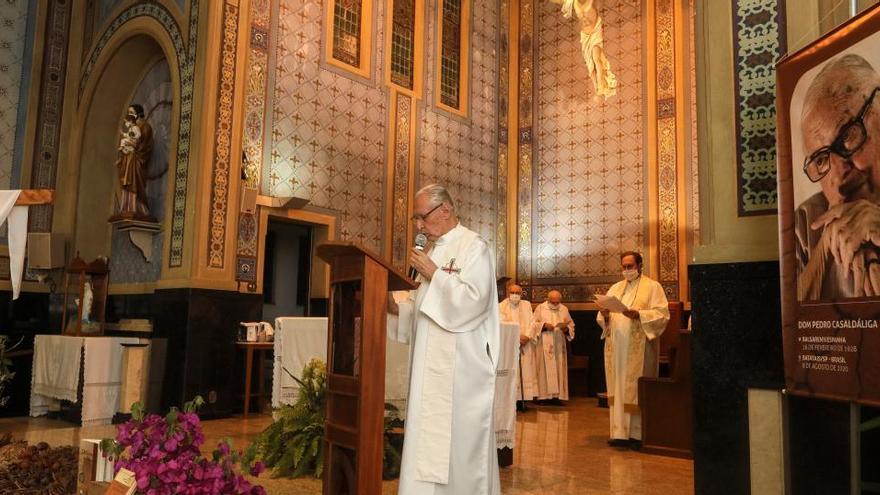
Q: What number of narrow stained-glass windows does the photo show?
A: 3